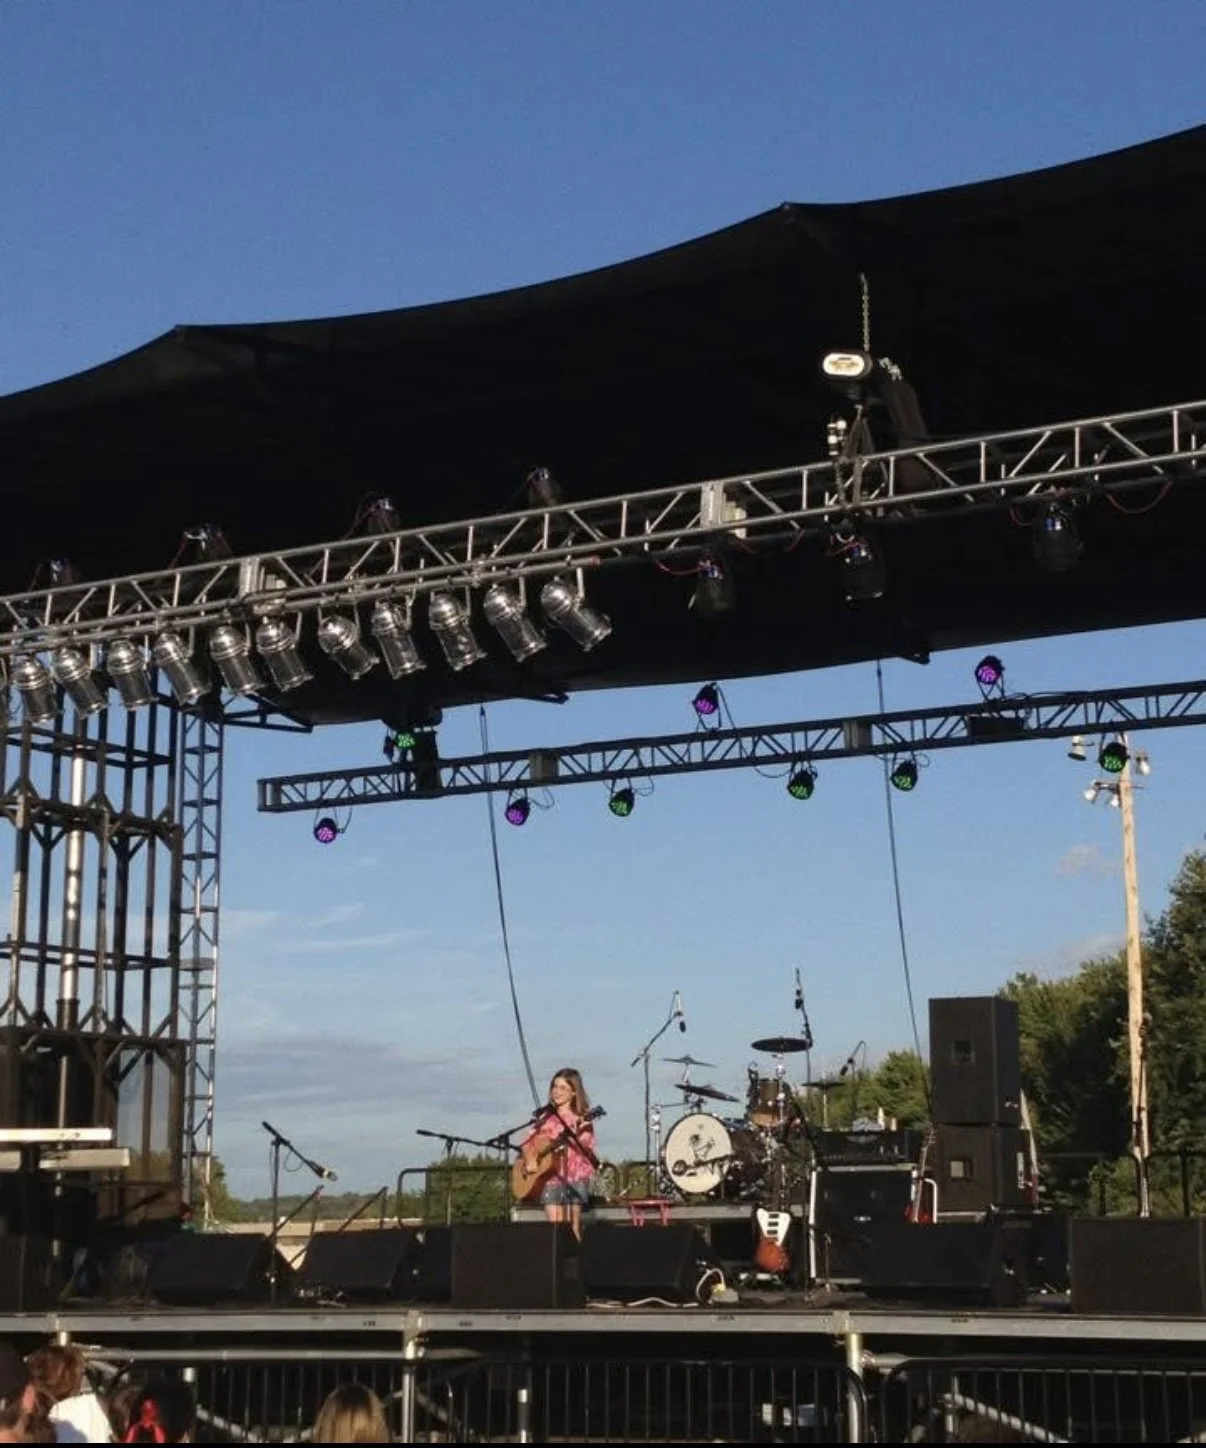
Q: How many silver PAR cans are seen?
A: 11